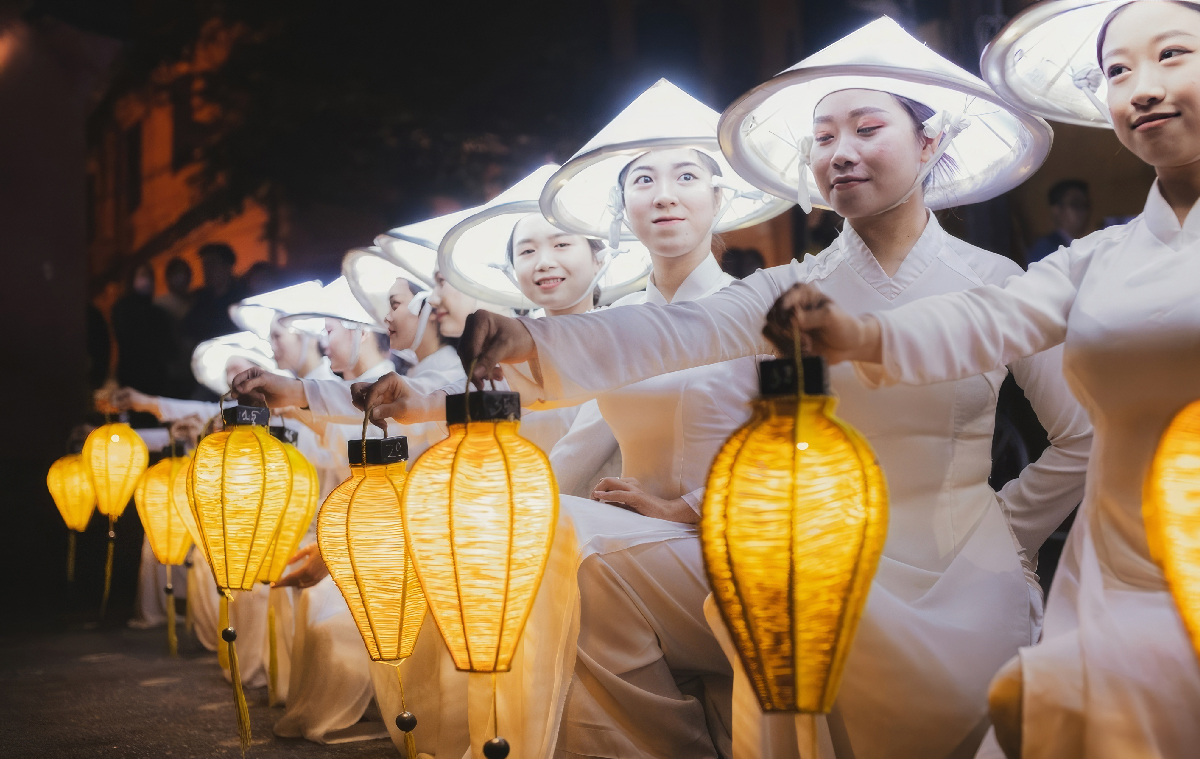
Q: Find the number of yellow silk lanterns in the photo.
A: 10